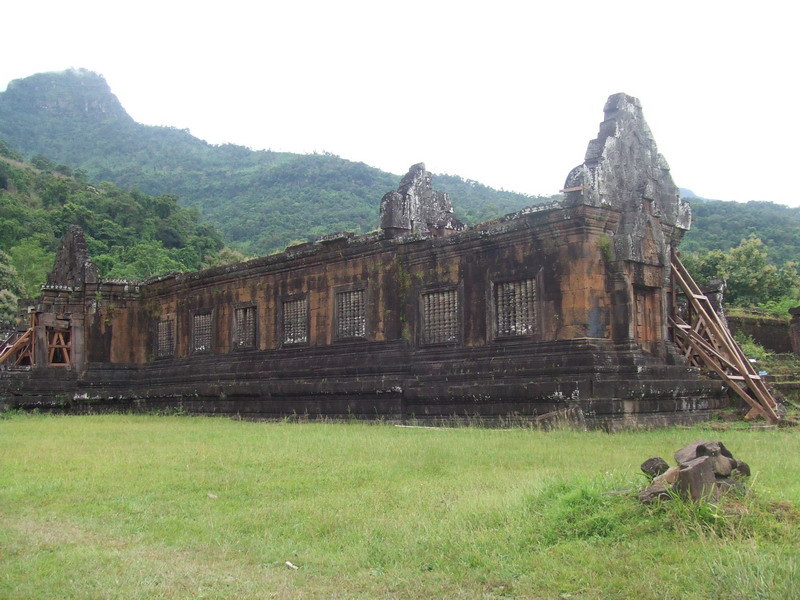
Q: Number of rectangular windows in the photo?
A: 7